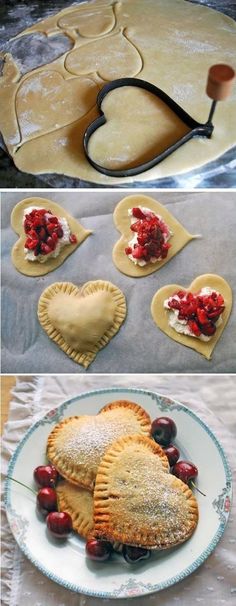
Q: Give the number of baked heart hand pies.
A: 3